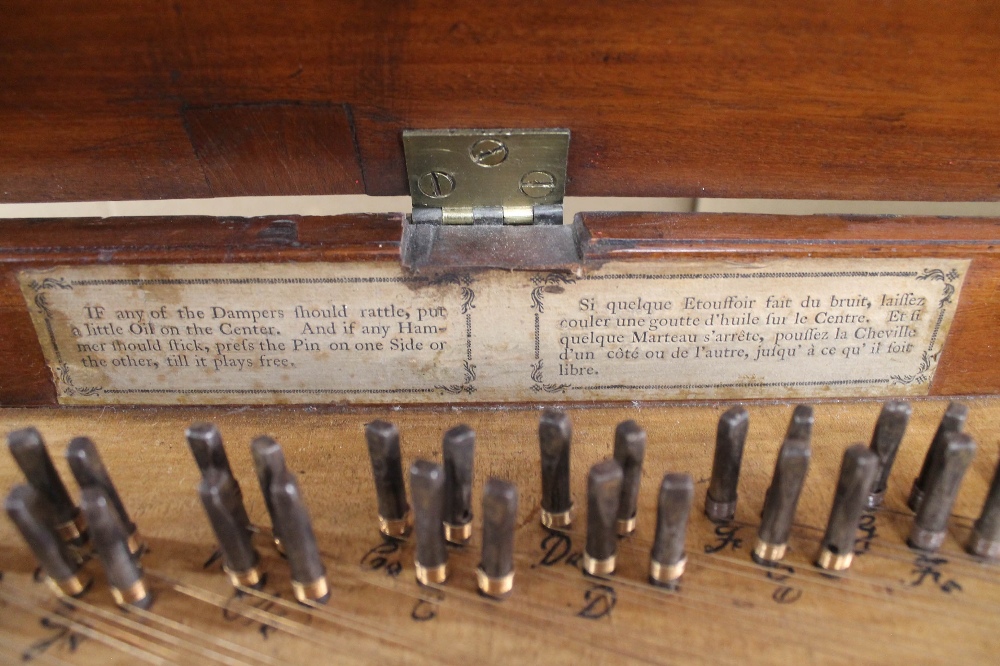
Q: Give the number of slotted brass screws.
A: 3